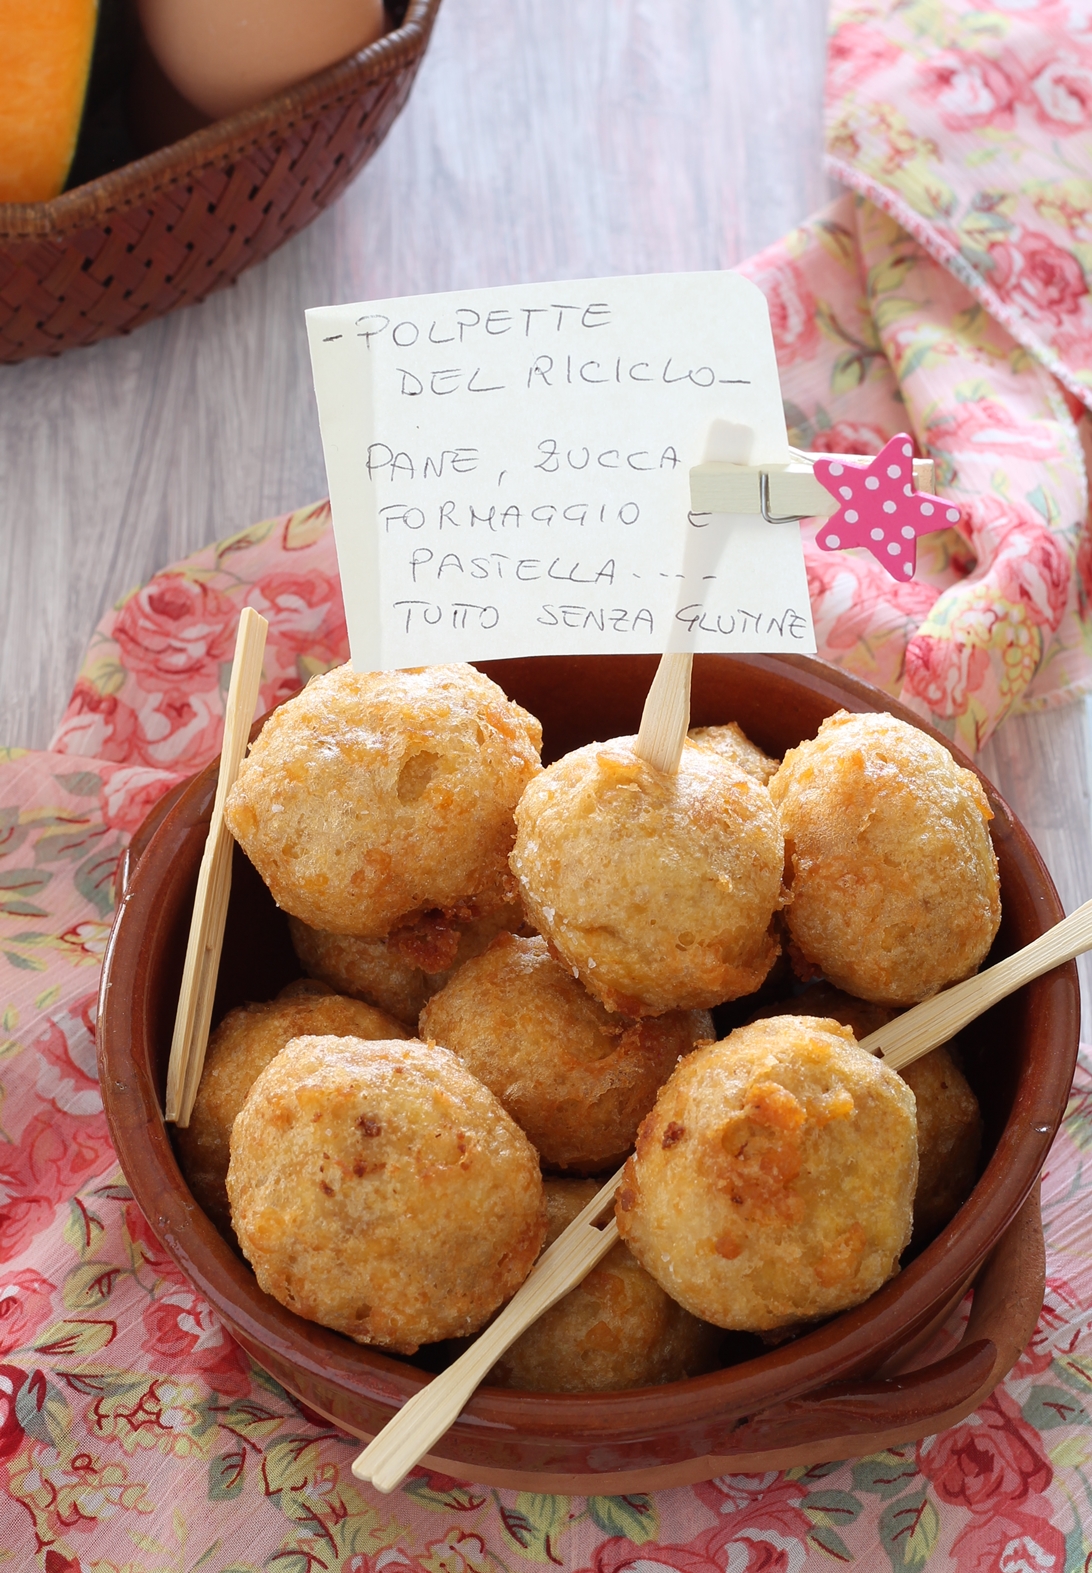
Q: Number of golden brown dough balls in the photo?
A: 11